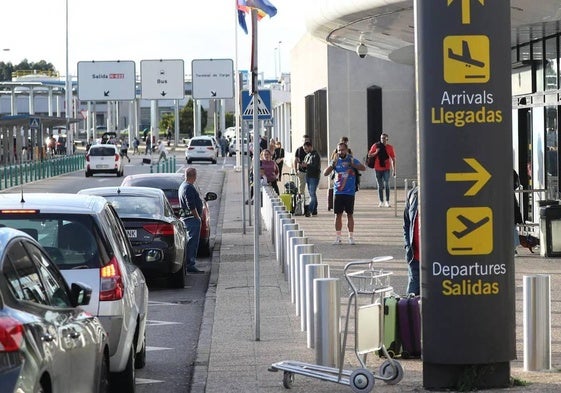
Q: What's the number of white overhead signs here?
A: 3